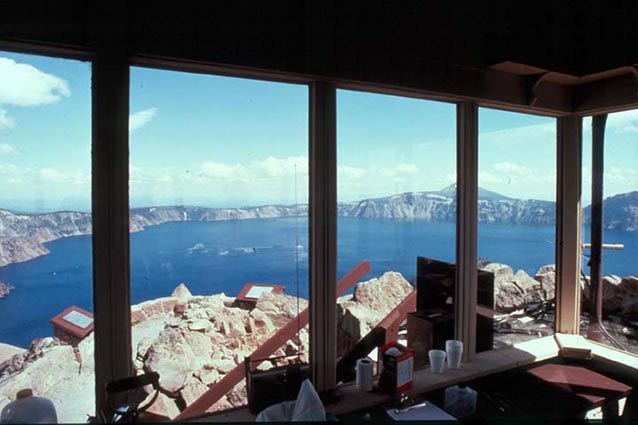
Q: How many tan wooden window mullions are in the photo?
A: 4